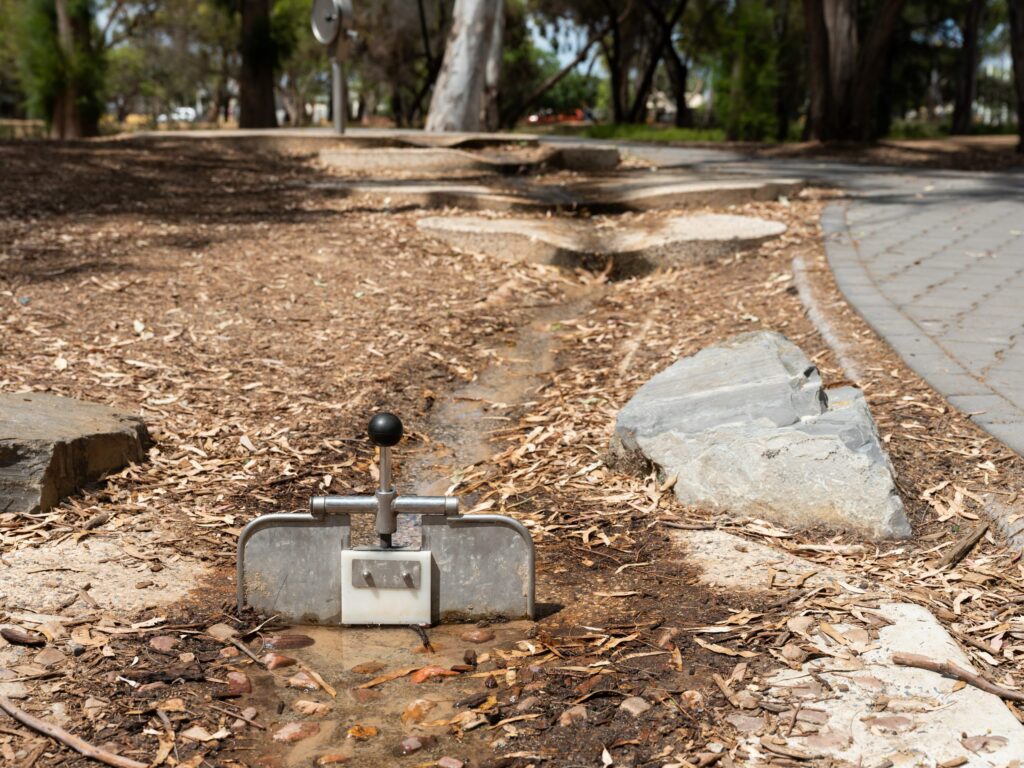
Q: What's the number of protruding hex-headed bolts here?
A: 2